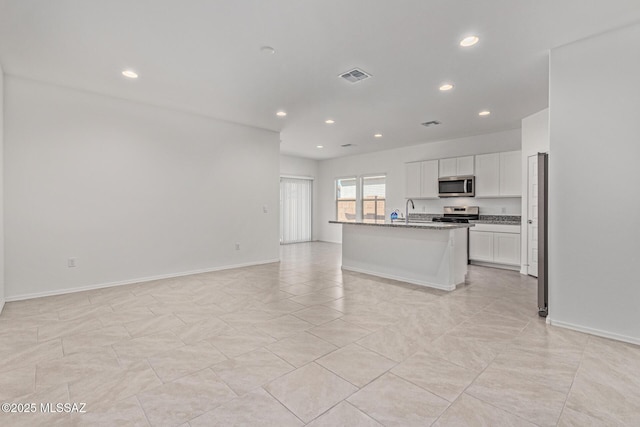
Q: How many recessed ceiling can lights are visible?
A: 8